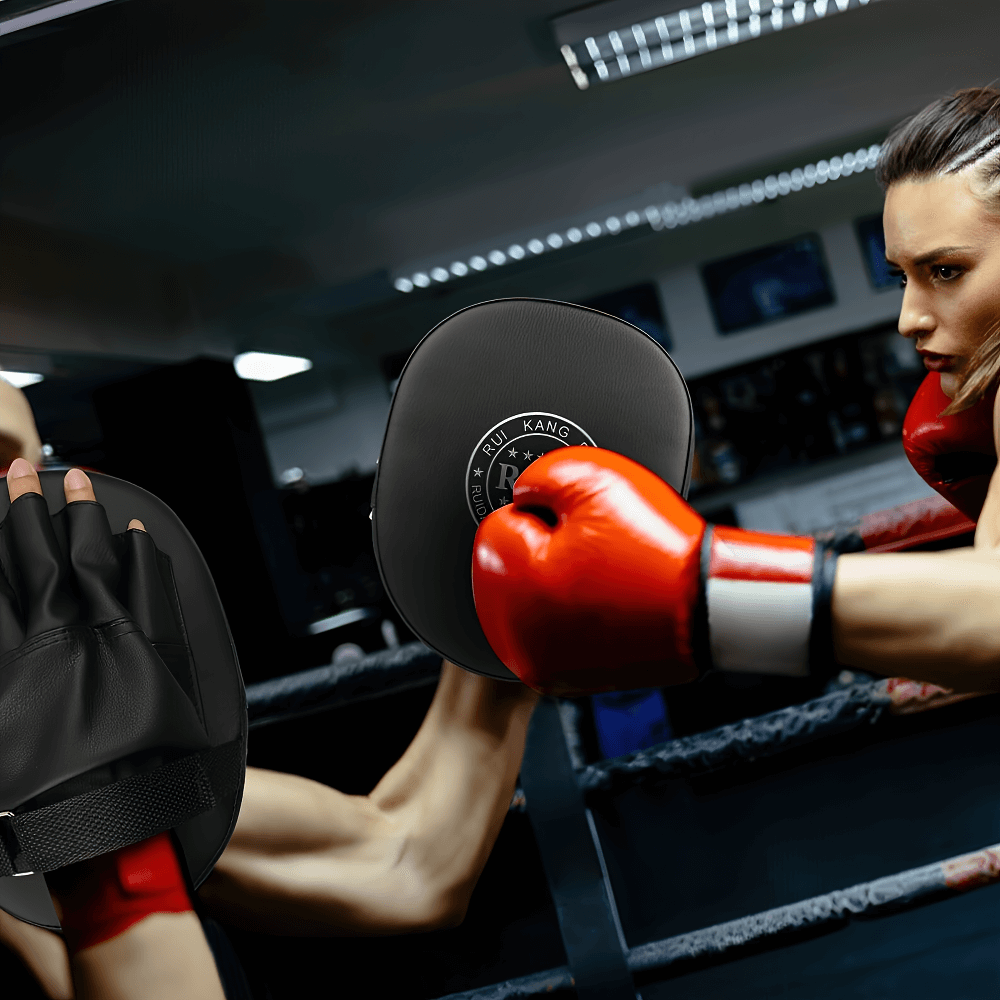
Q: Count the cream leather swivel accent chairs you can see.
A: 0